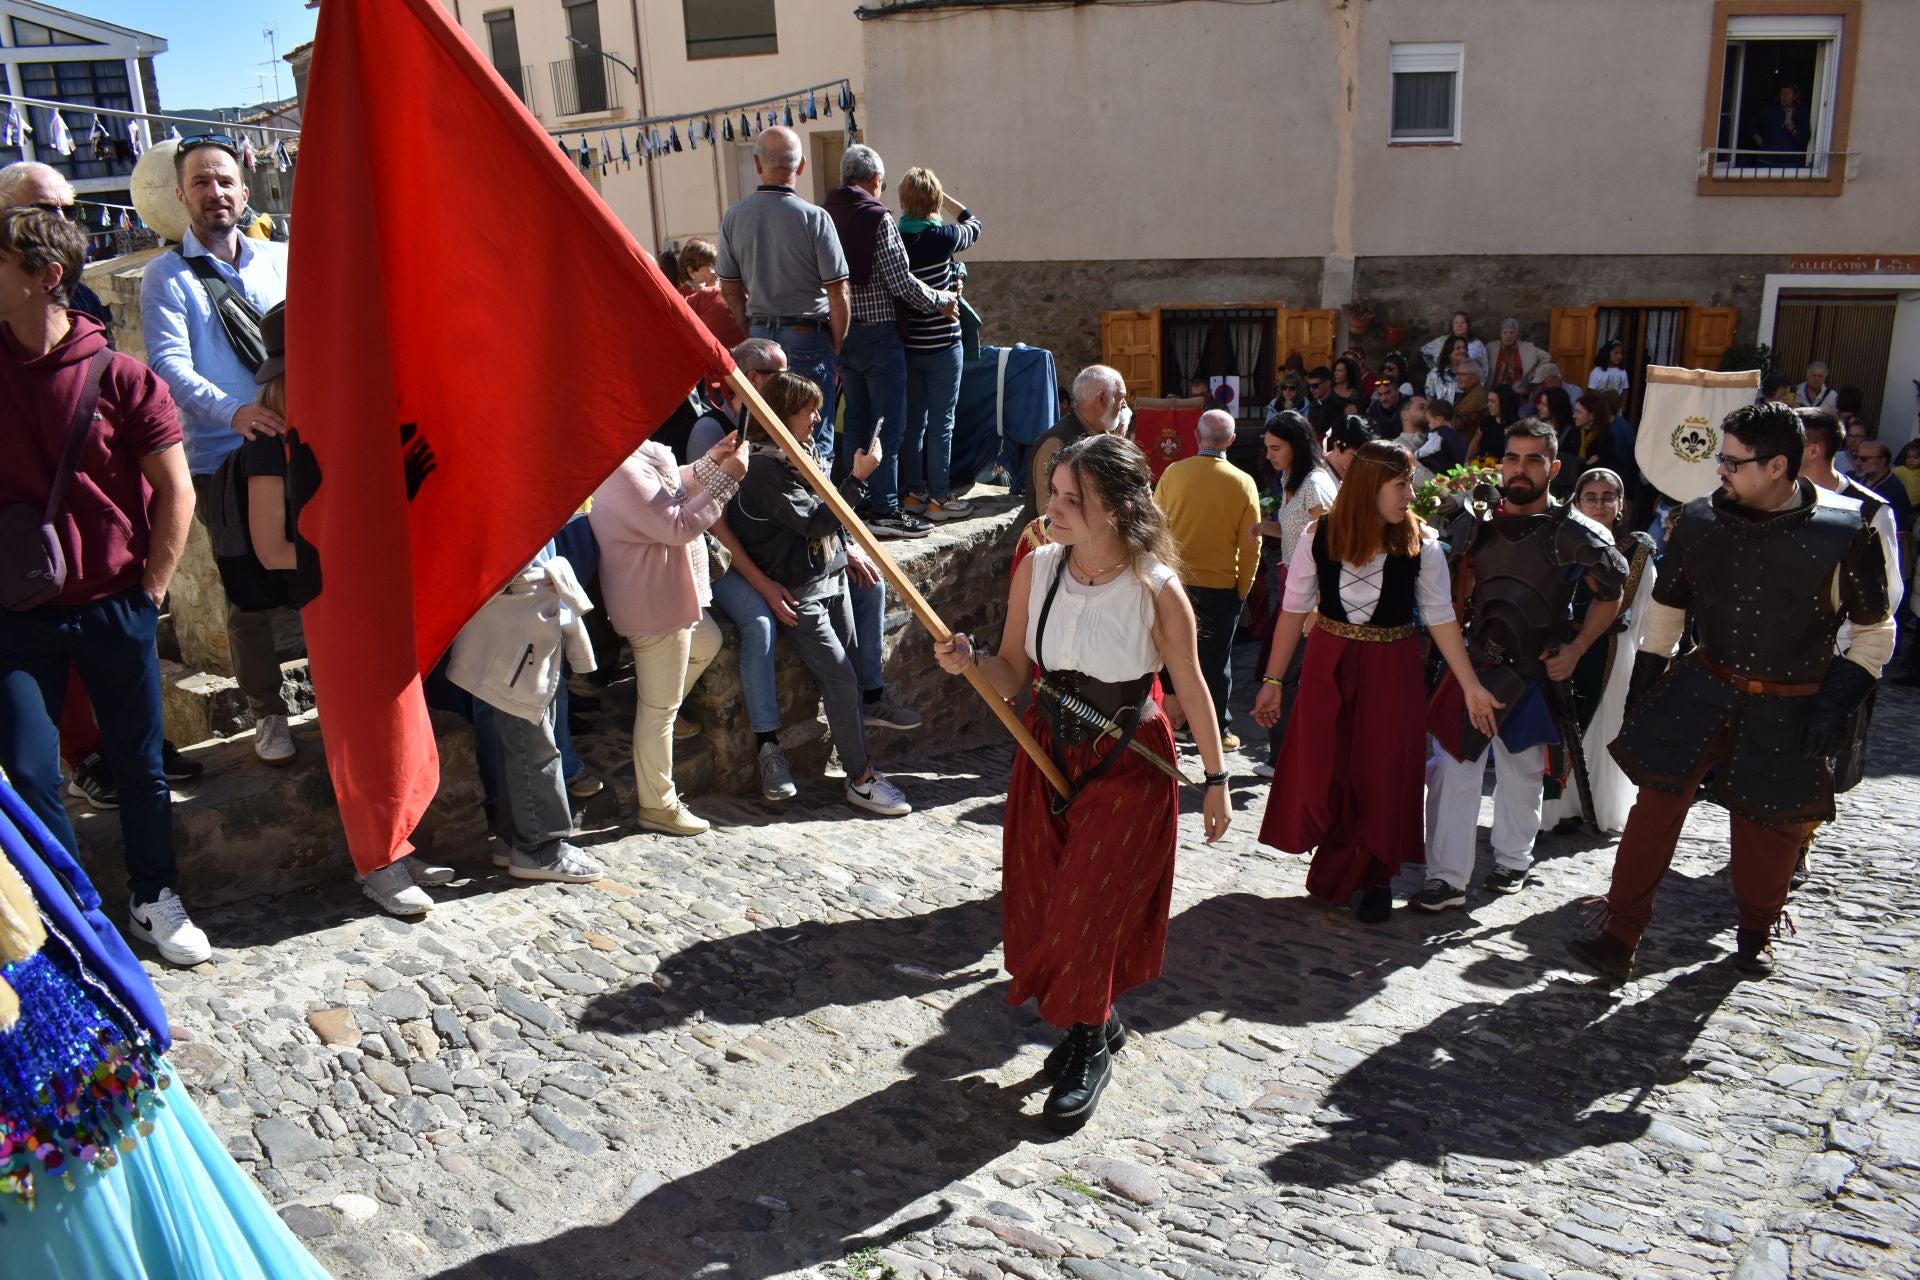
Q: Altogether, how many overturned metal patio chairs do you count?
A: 0